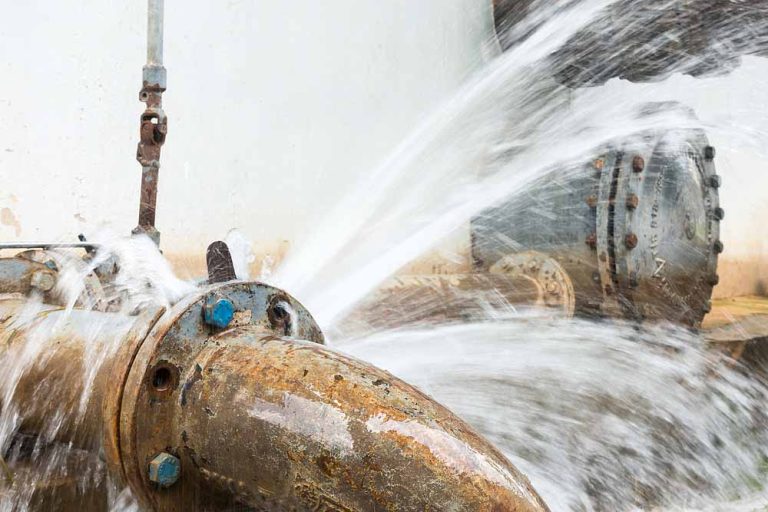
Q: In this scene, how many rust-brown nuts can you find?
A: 6